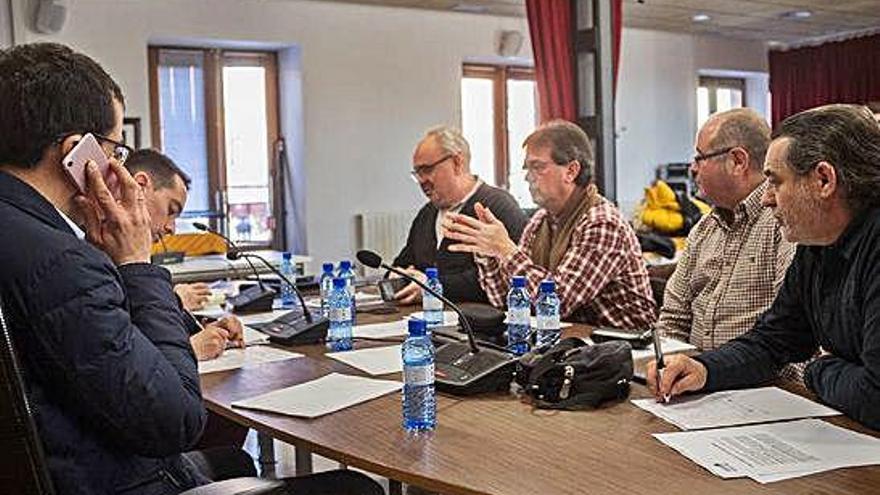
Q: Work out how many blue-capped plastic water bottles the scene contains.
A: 8